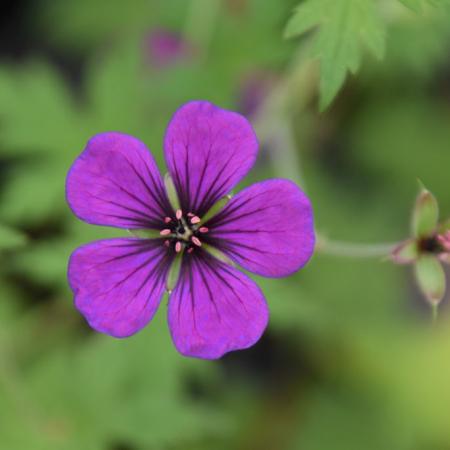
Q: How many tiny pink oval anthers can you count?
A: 10